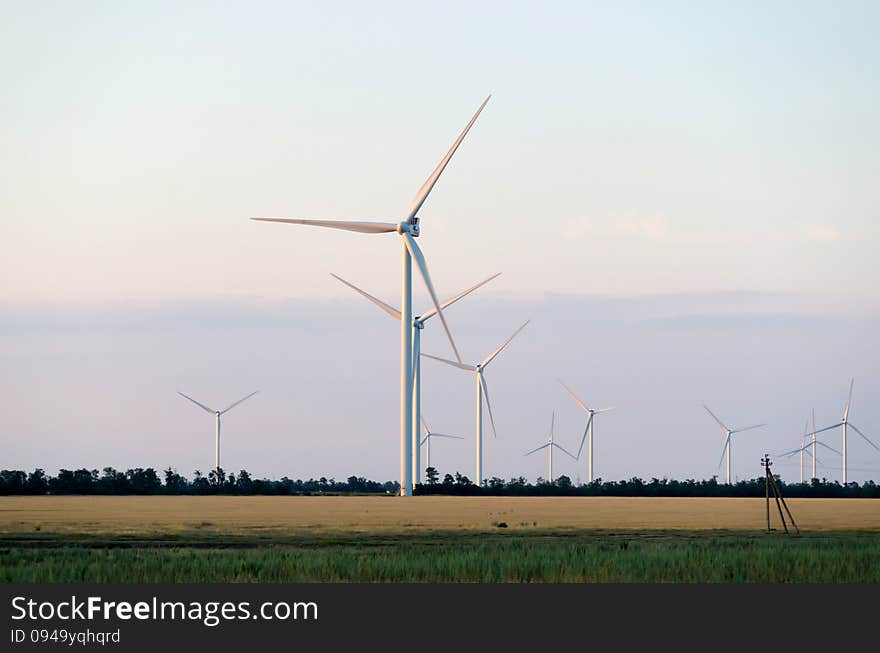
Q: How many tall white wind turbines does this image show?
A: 11